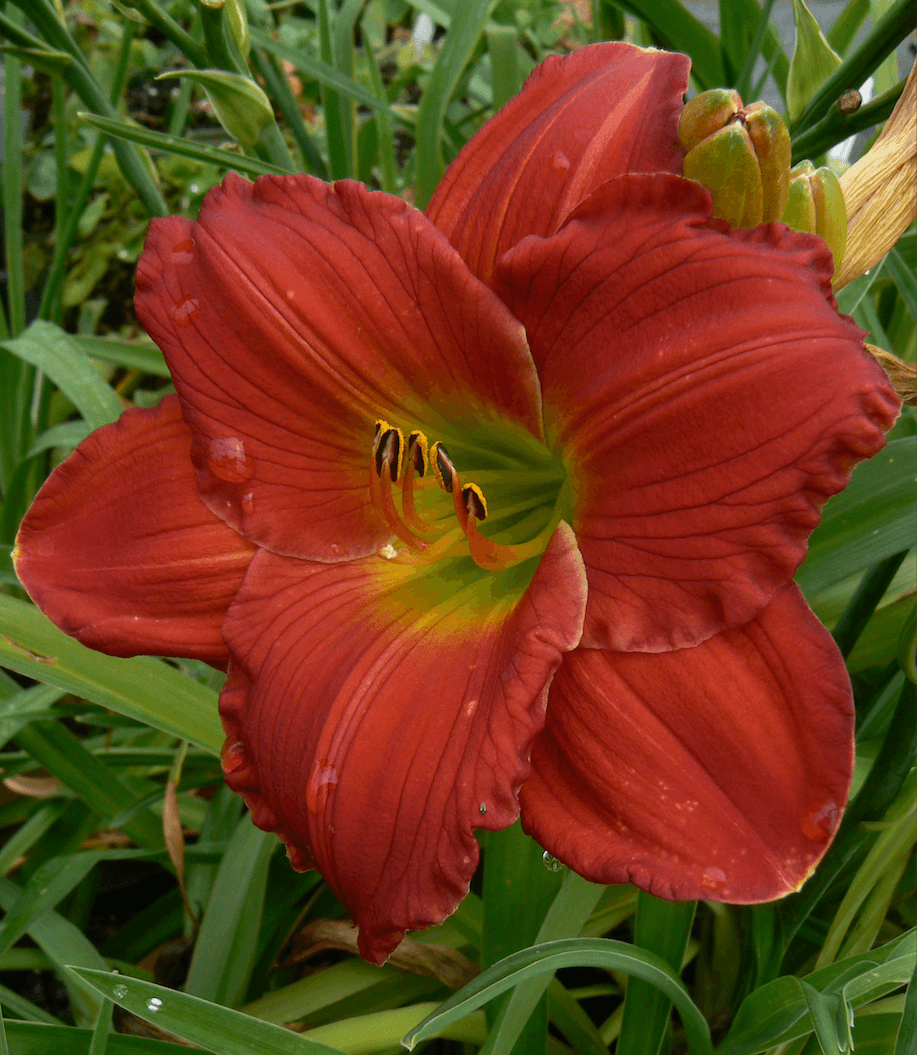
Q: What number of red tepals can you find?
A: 6